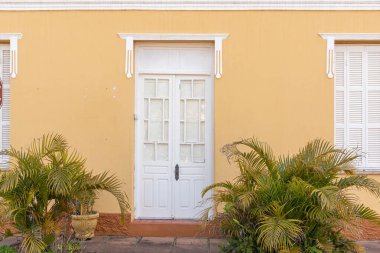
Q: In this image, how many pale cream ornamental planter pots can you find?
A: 1